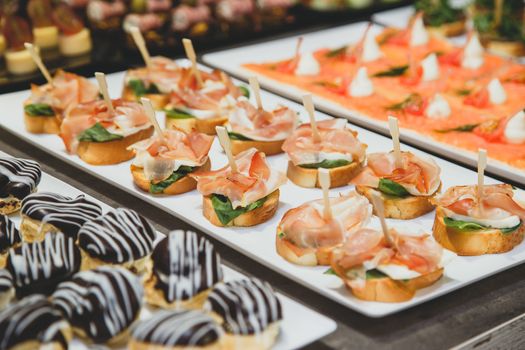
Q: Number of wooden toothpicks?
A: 12